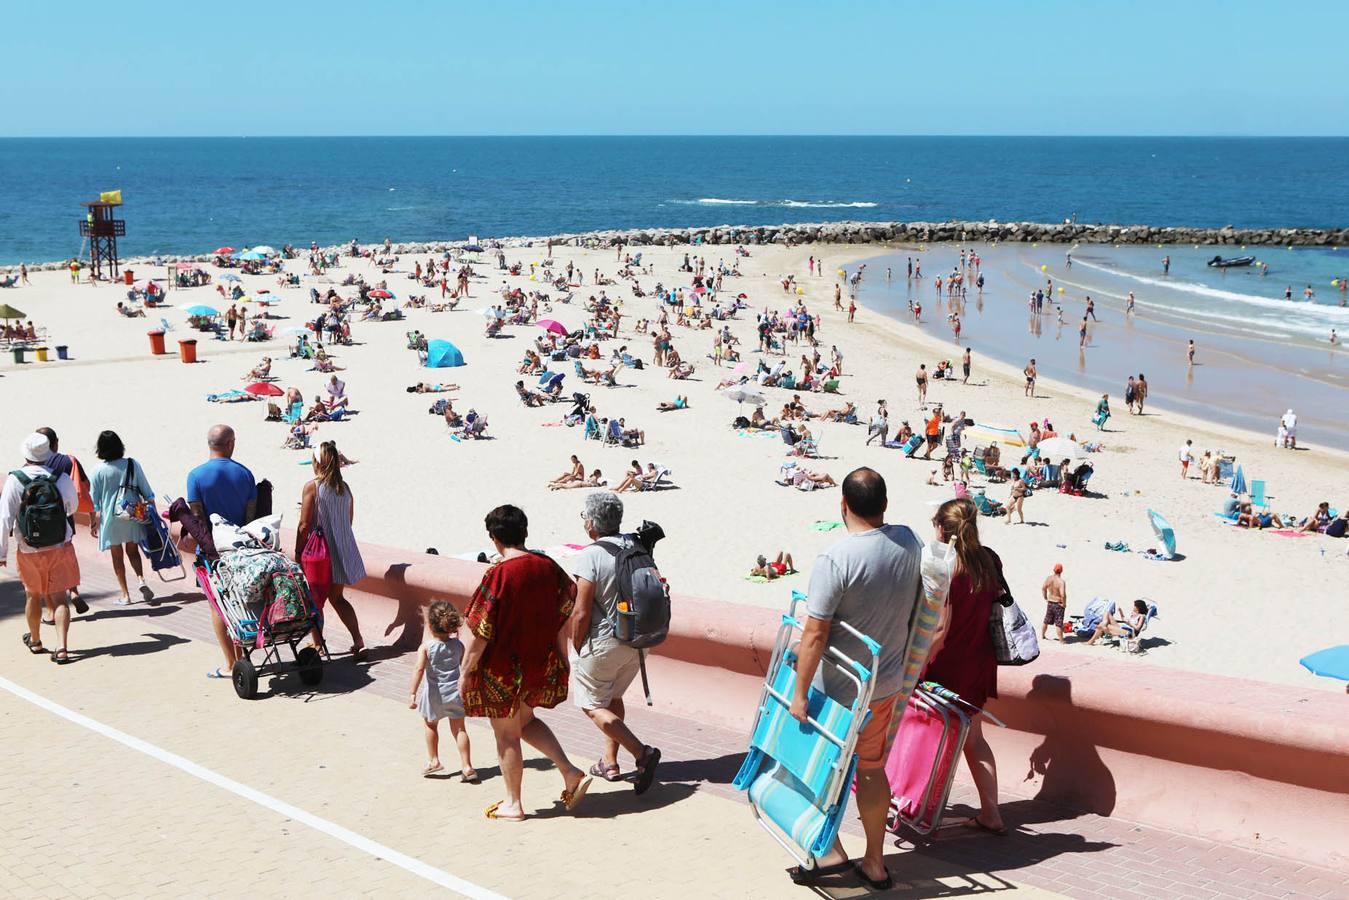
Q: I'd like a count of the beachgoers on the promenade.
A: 10